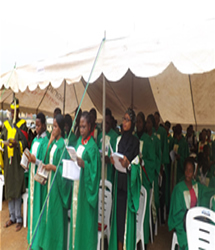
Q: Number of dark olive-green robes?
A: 1